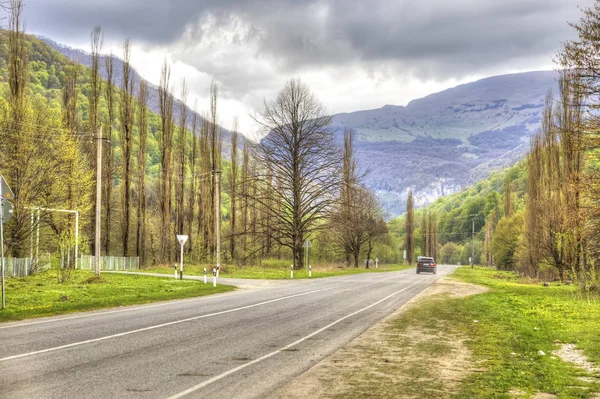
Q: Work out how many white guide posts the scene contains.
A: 5